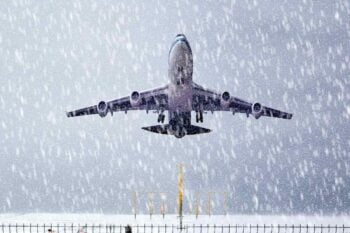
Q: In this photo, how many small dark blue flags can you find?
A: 0